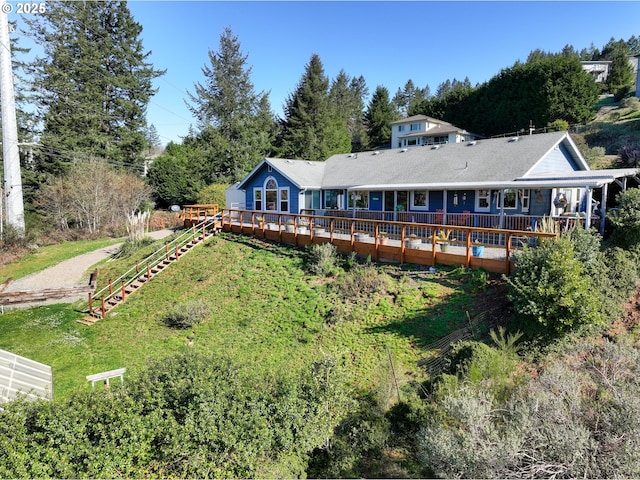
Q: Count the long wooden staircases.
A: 1